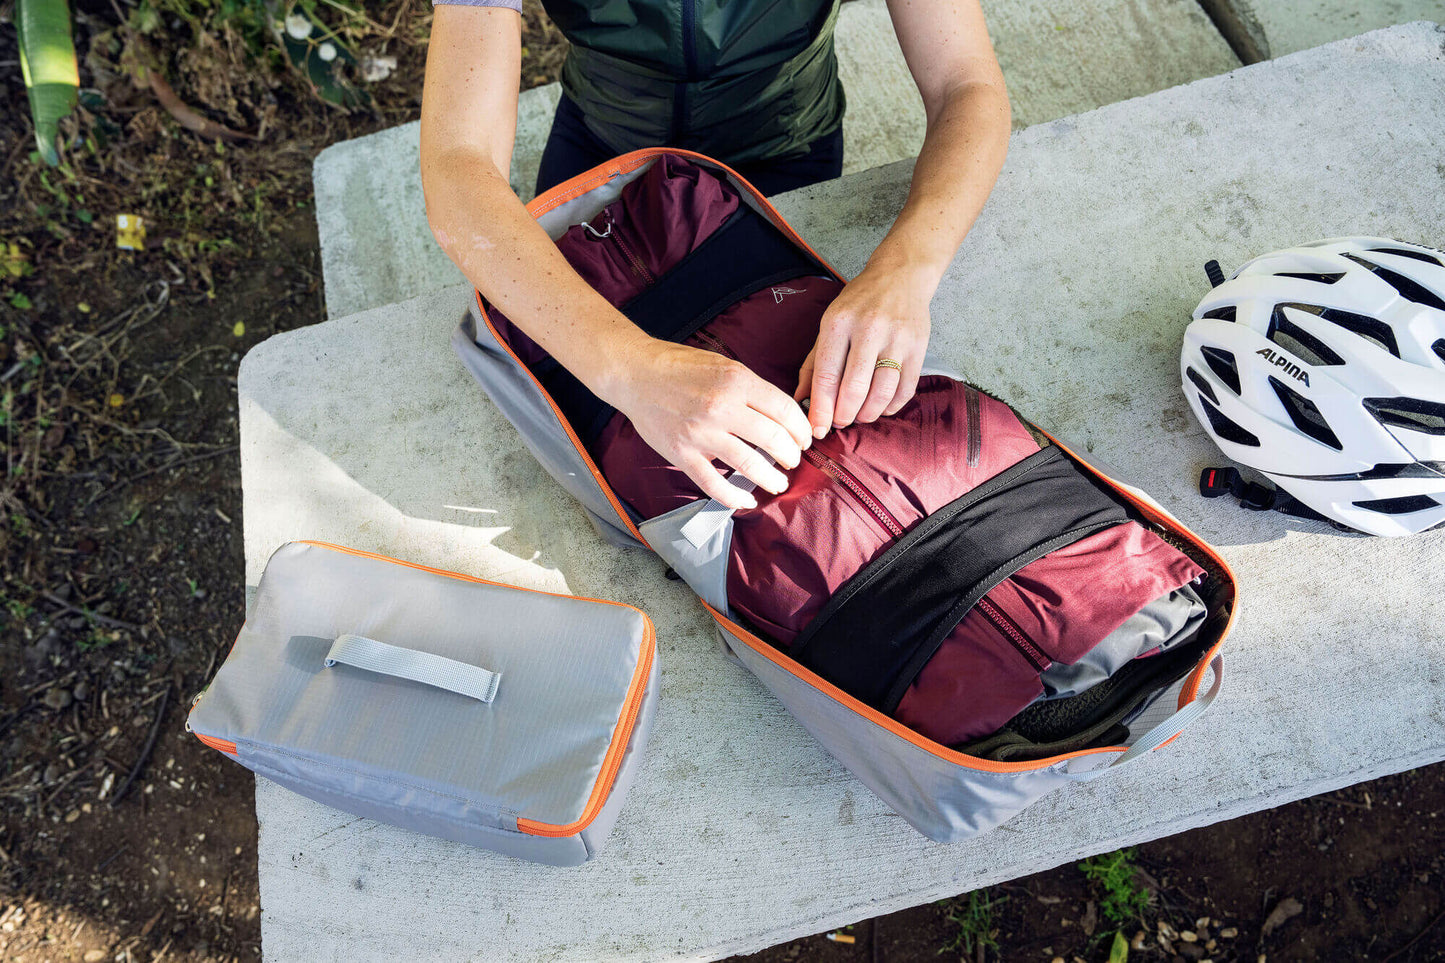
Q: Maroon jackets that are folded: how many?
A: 1